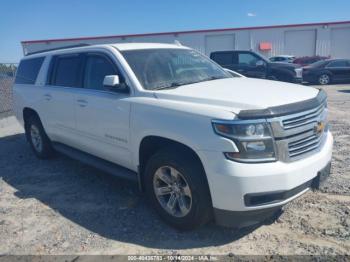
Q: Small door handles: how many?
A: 2